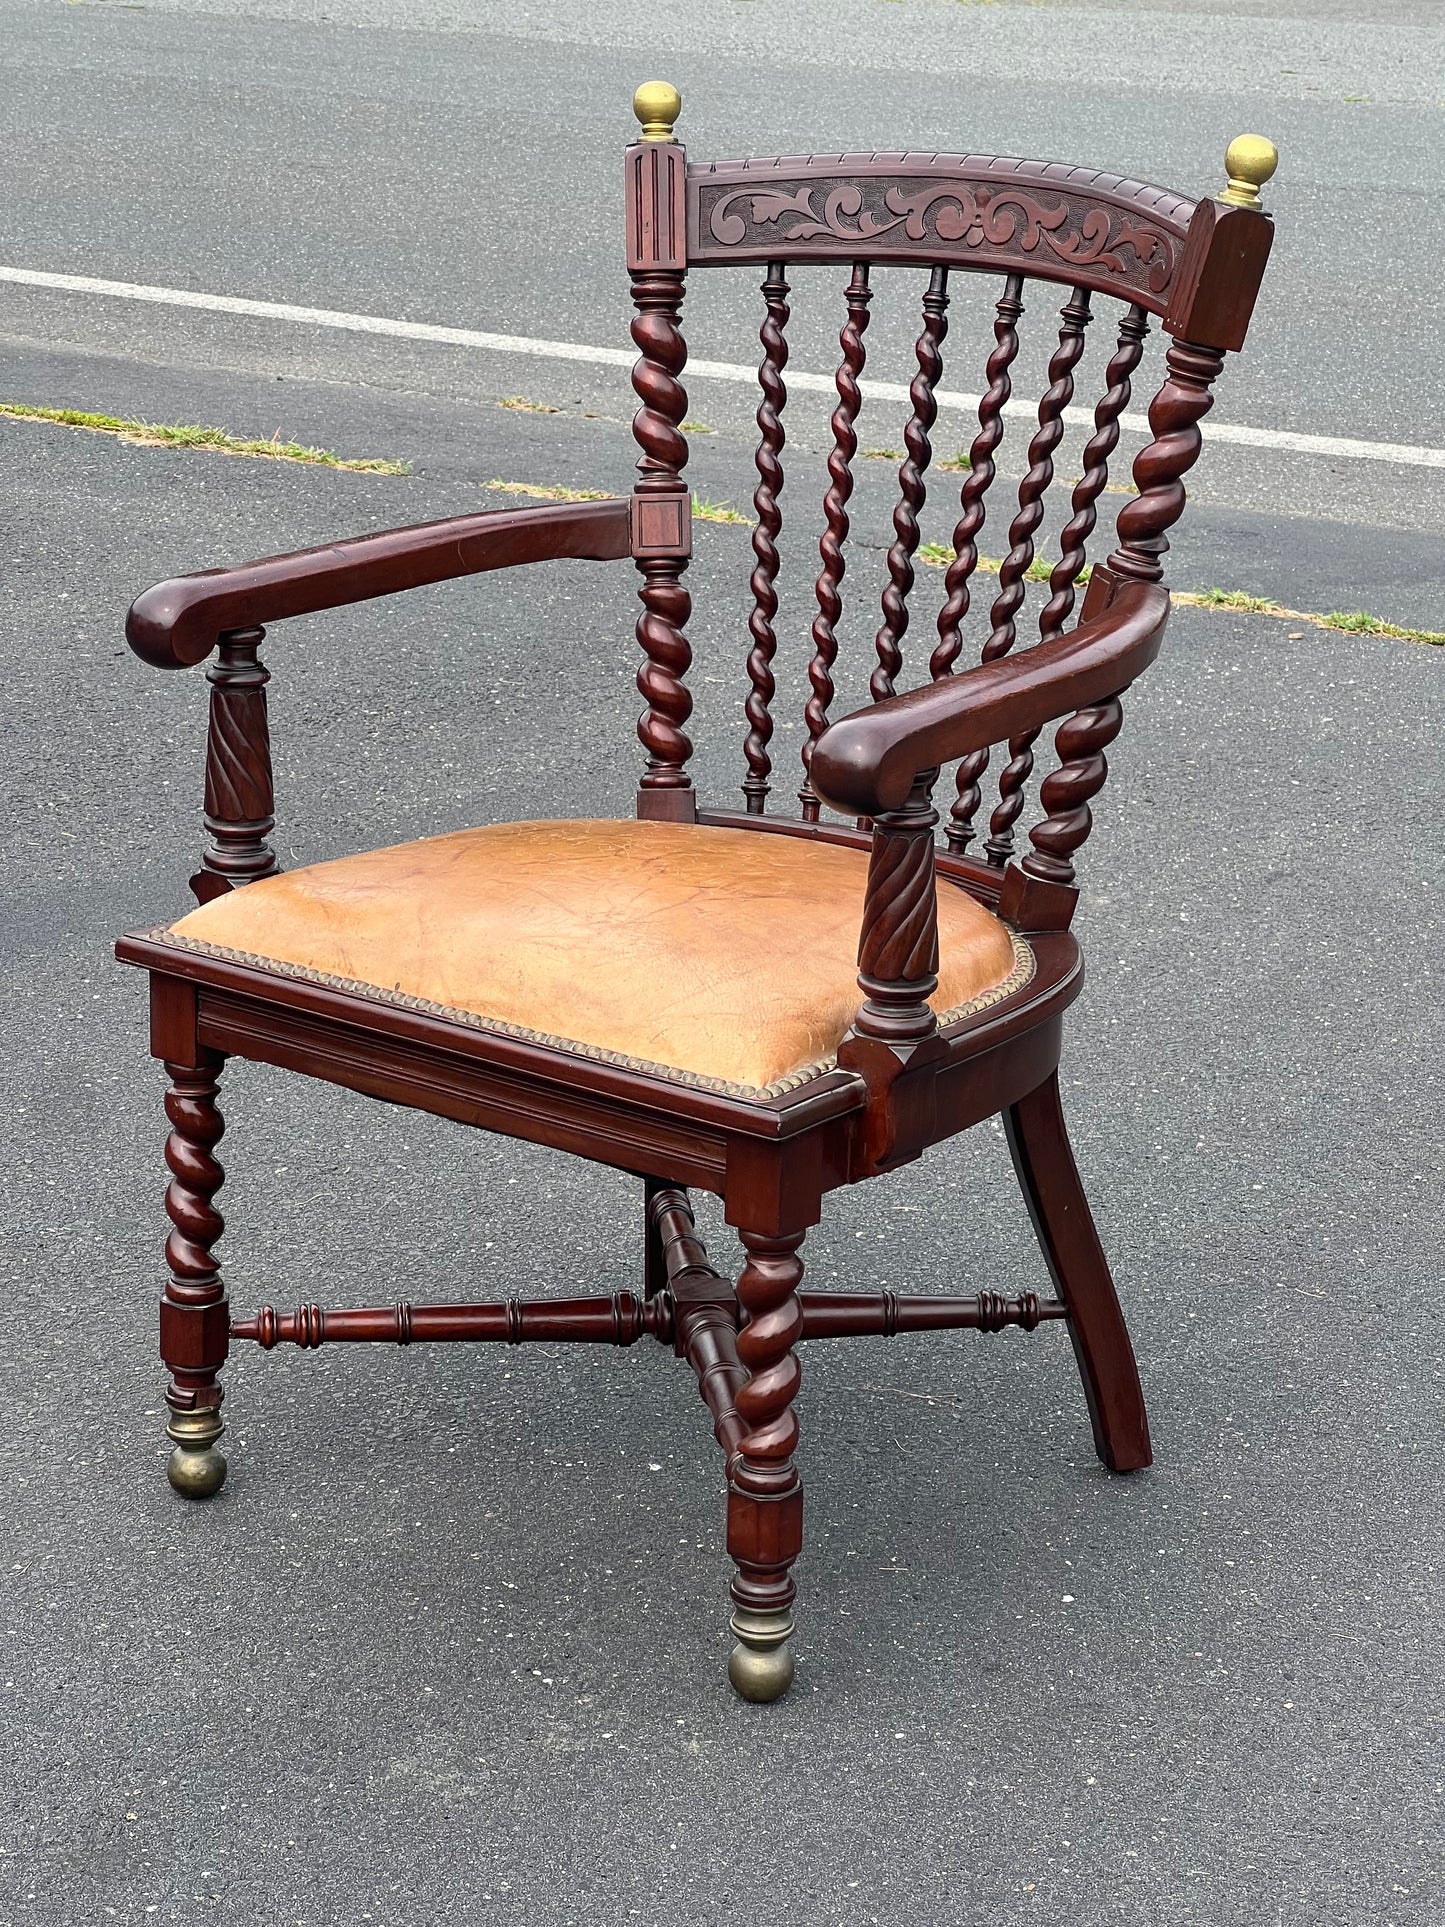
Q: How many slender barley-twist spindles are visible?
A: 6